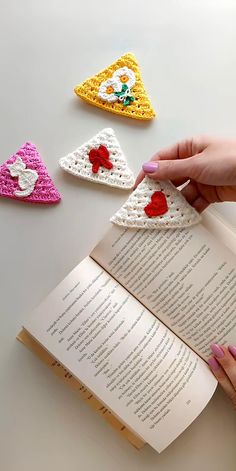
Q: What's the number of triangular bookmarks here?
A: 4